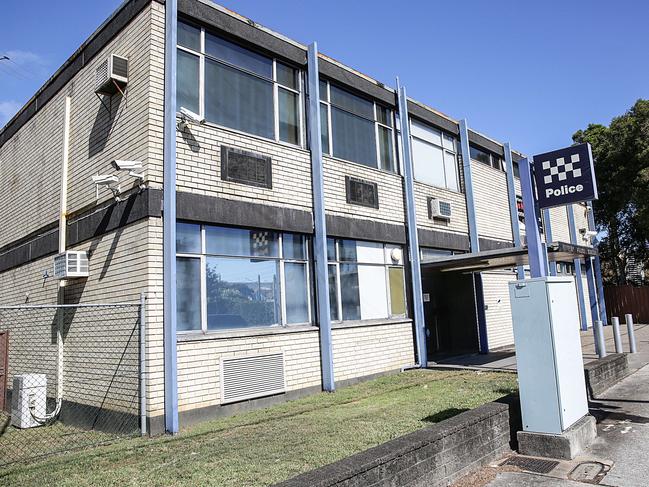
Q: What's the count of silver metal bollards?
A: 3